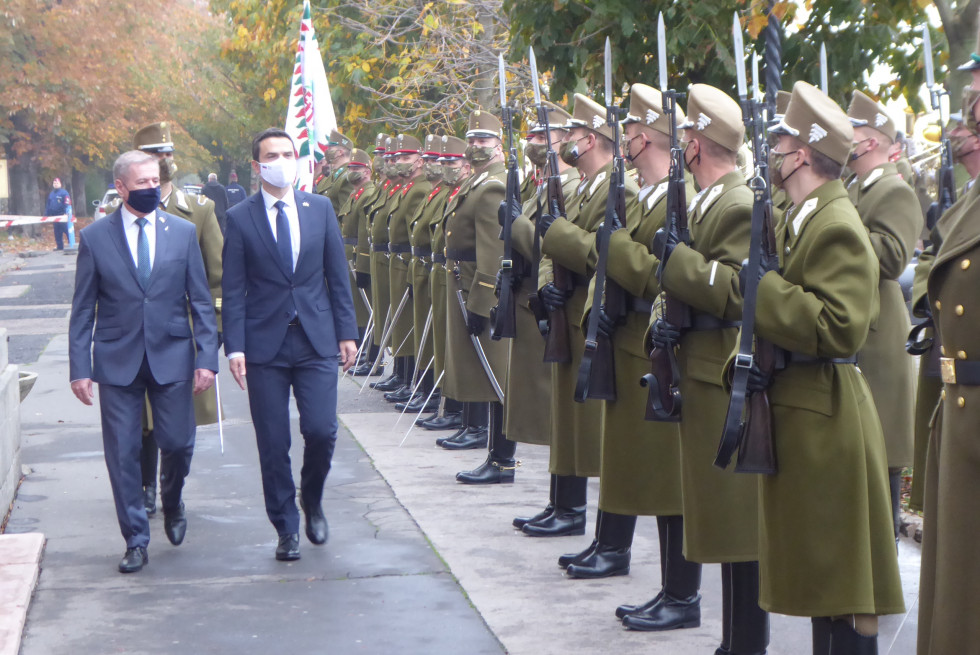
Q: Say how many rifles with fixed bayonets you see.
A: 8